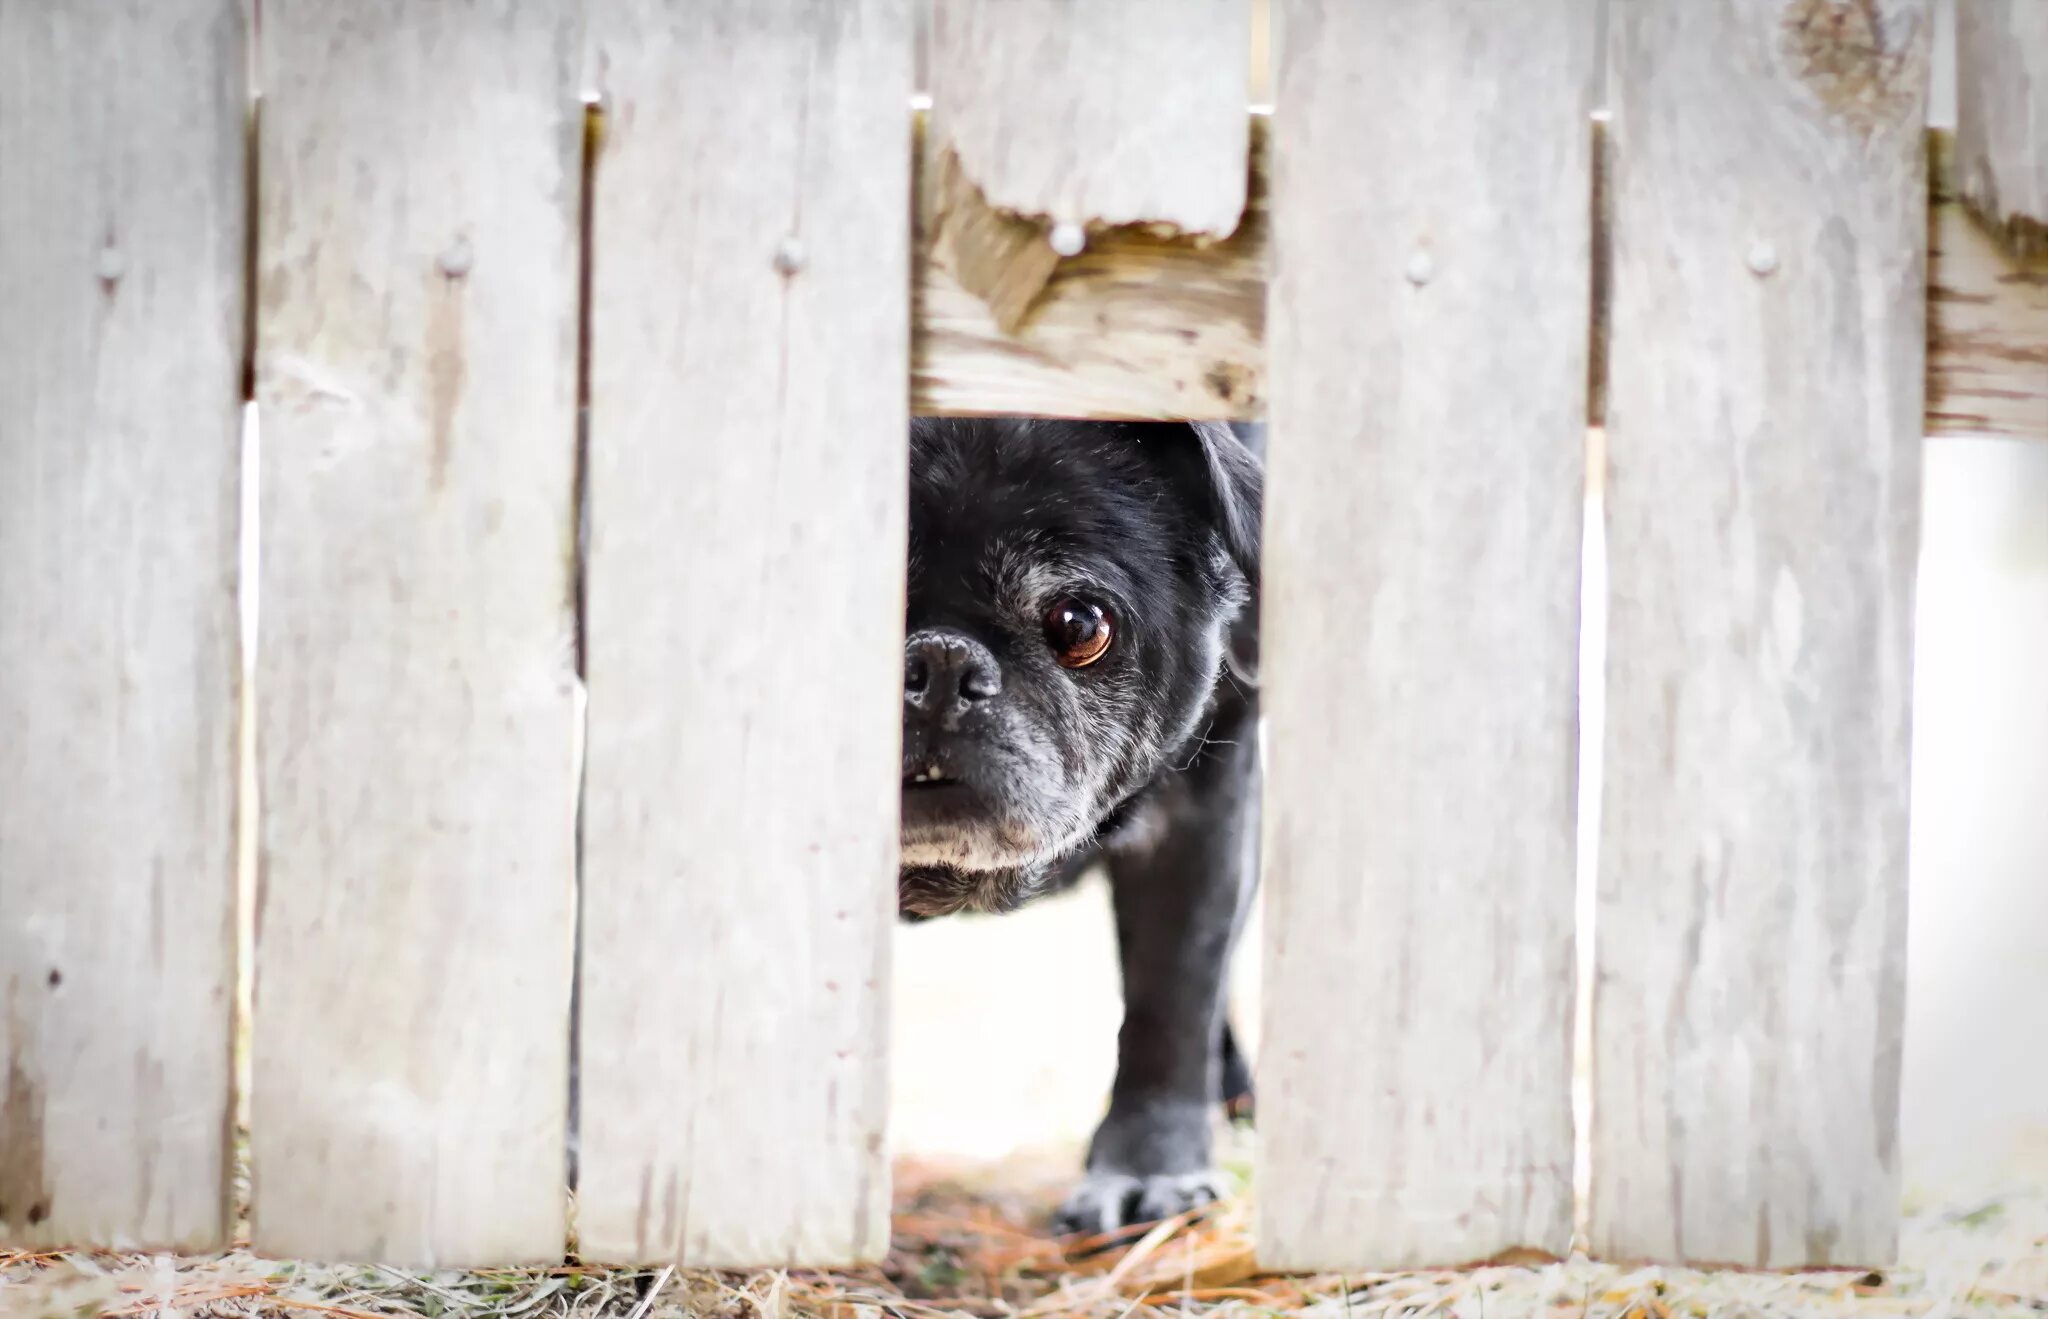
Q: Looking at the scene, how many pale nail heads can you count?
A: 6